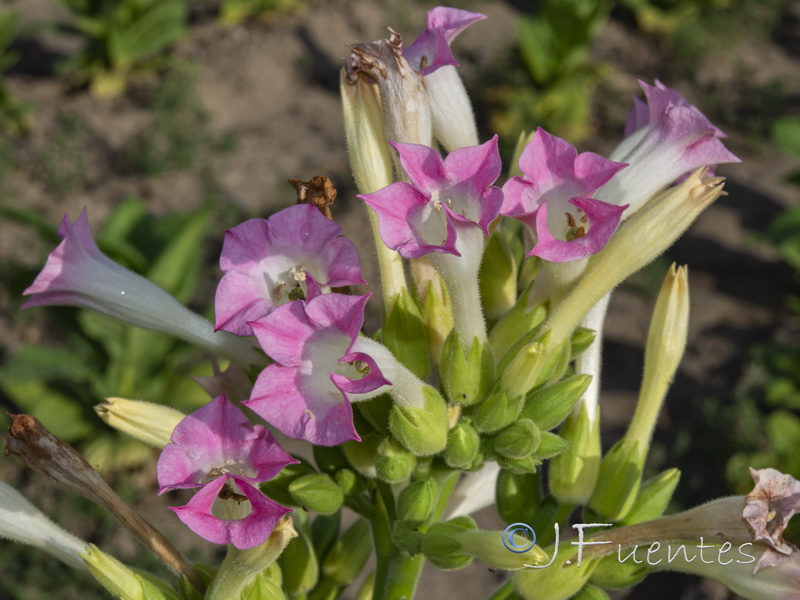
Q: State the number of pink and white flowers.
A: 8